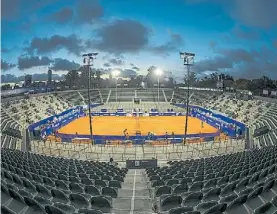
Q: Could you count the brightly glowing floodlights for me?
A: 2